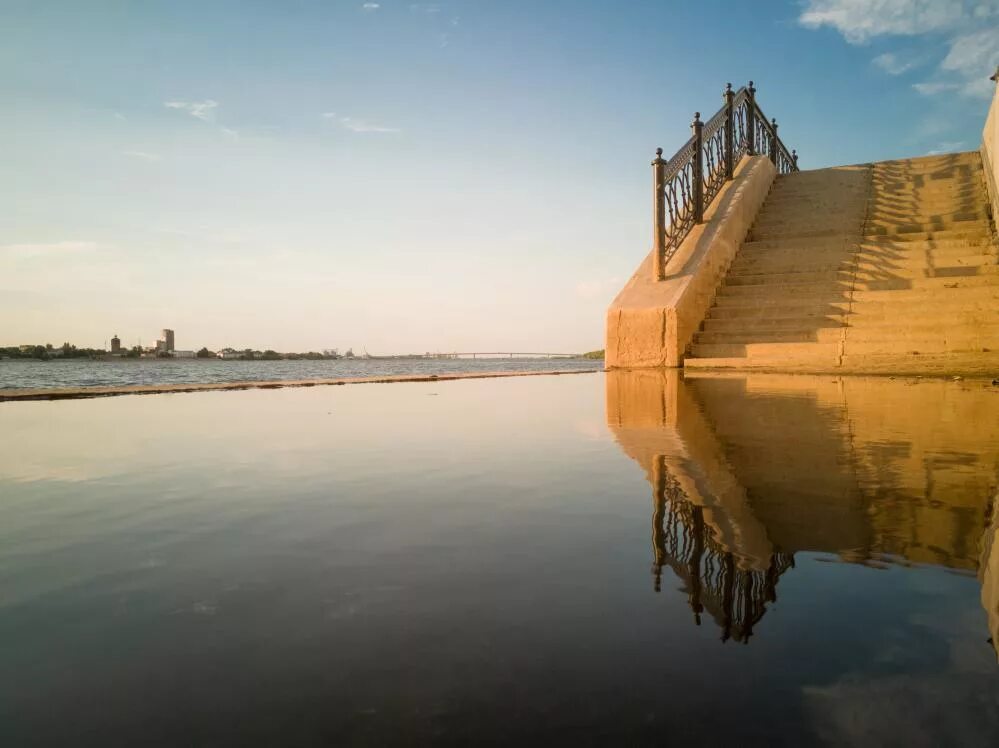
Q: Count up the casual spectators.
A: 0